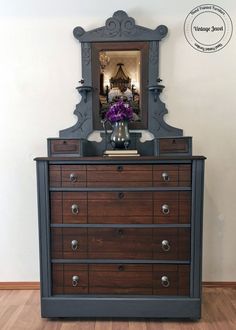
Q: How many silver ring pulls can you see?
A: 8